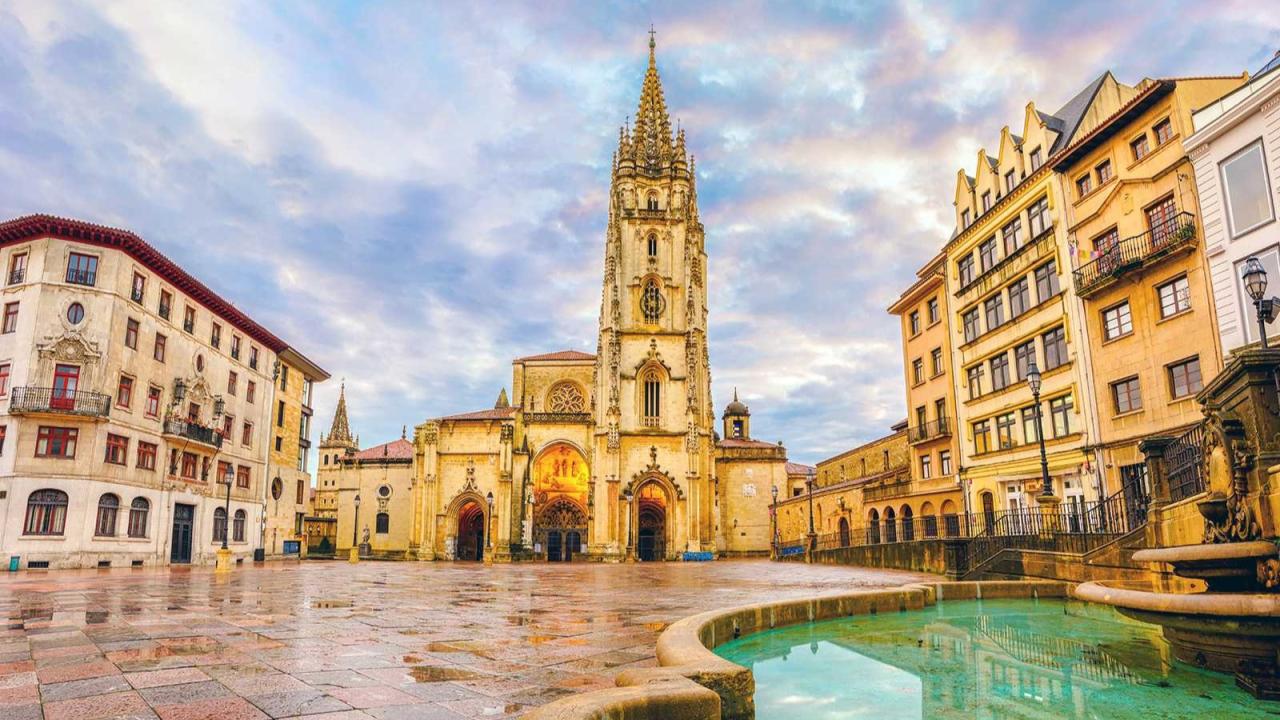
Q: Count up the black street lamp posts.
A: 8